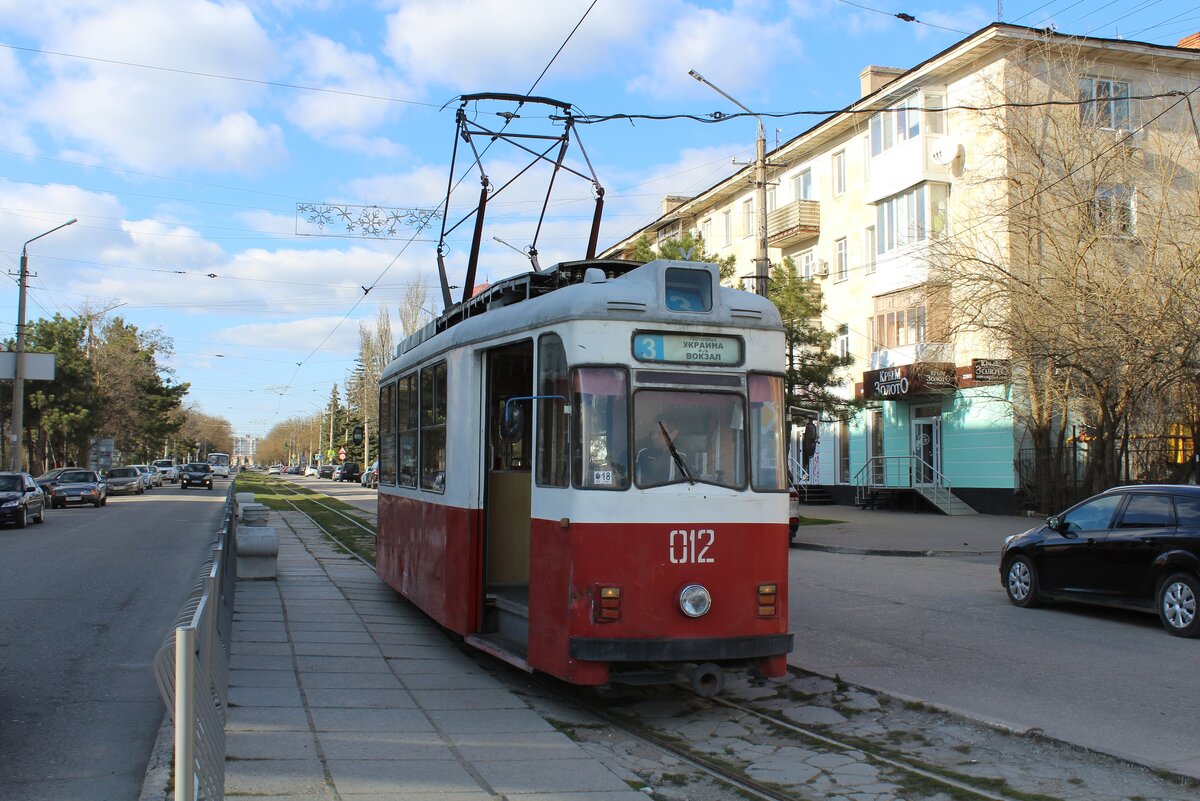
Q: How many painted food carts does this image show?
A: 0